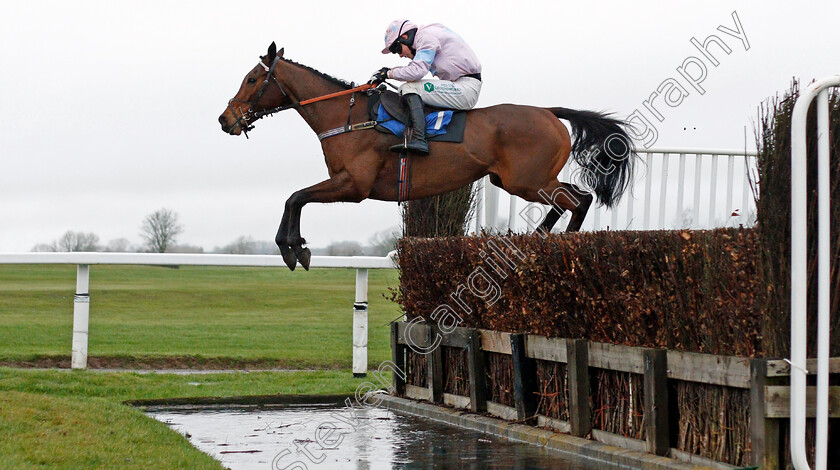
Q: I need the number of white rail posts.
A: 2